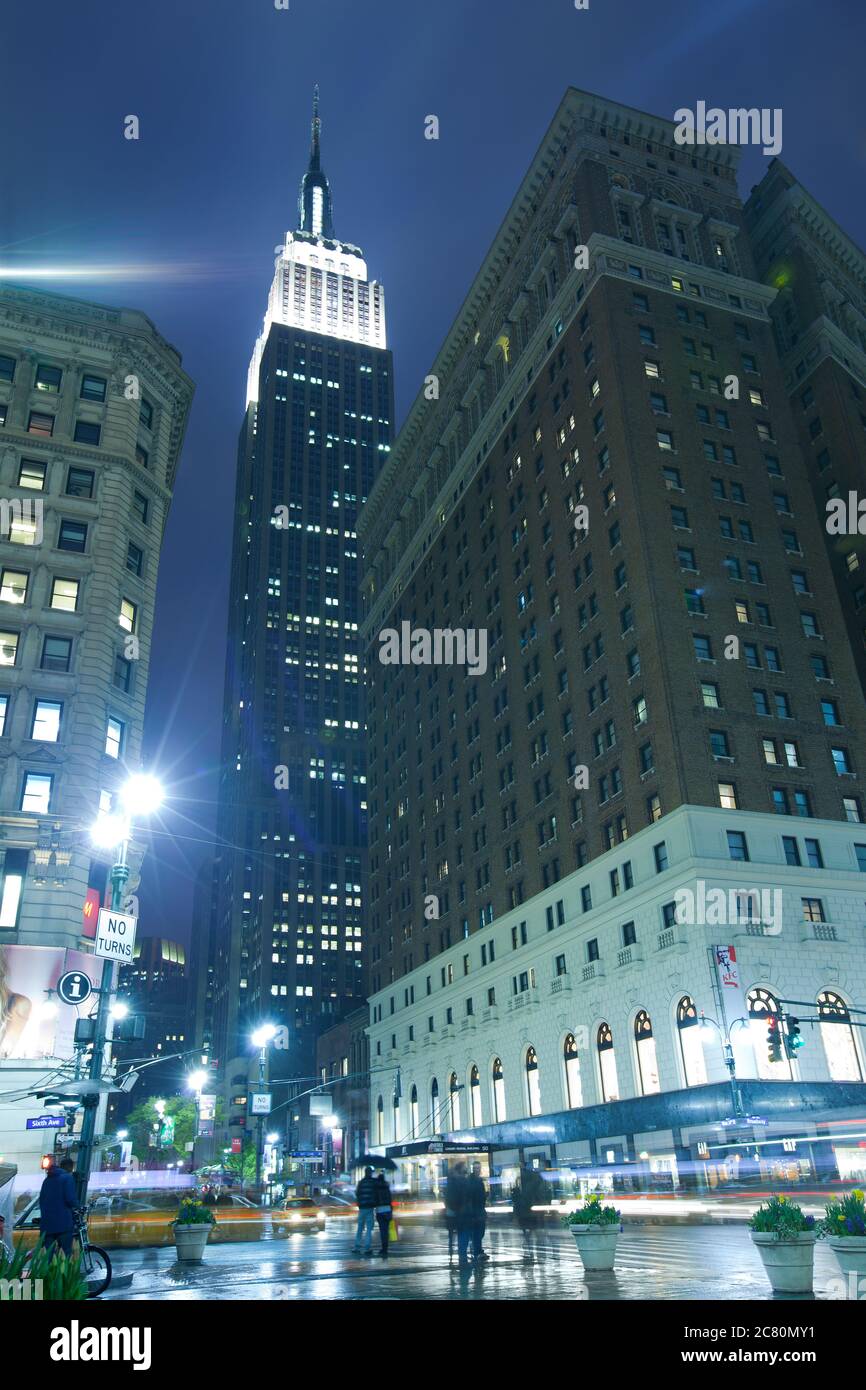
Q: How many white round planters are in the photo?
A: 4